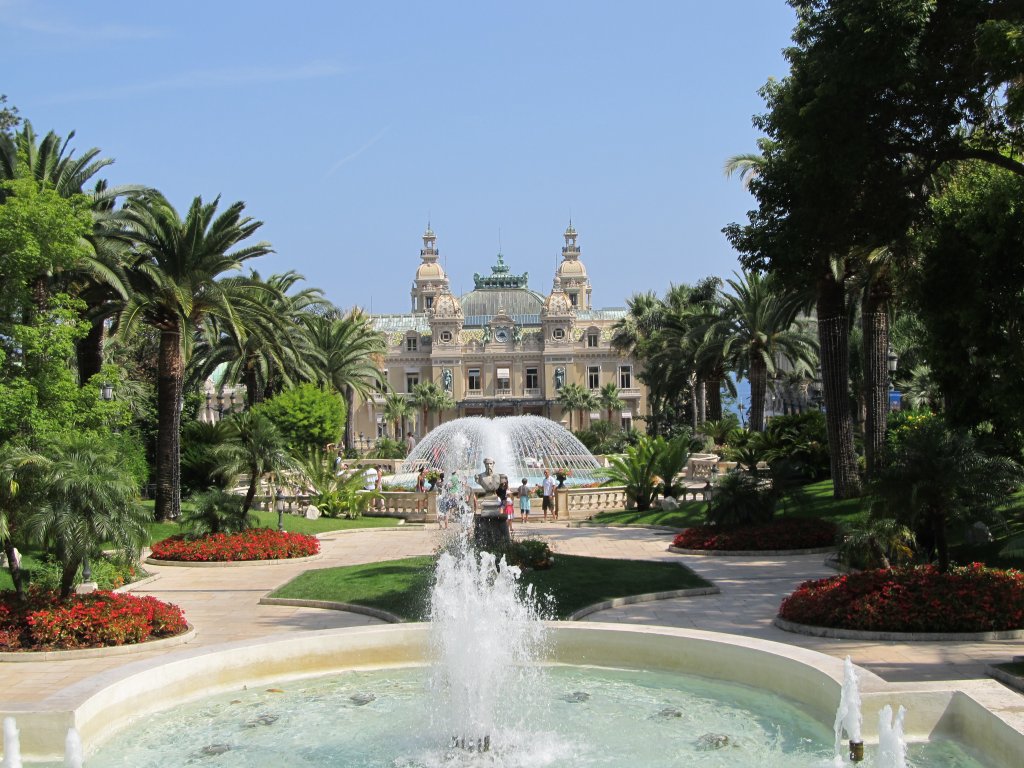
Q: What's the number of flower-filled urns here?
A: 2